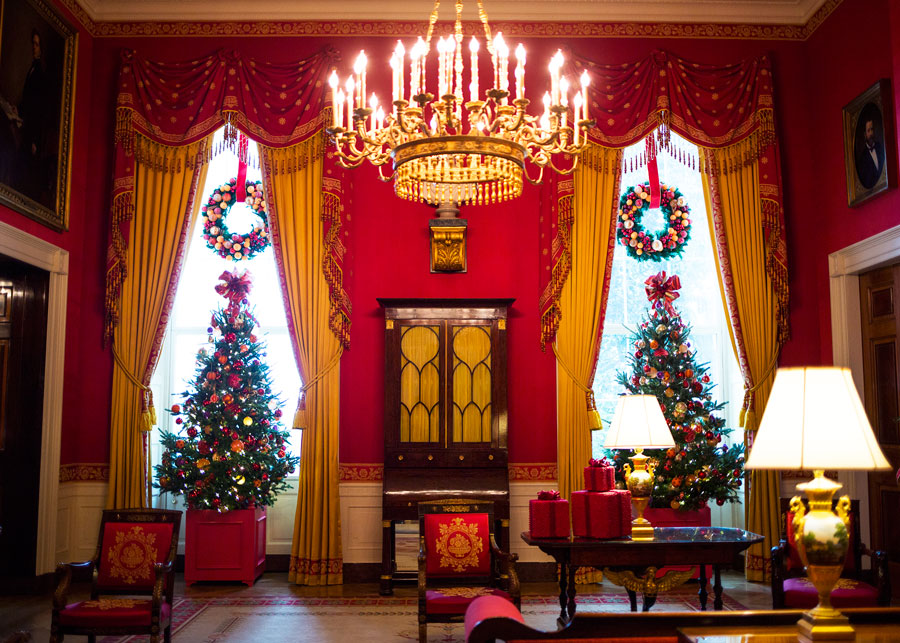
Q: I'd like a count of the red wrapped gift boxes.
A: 3